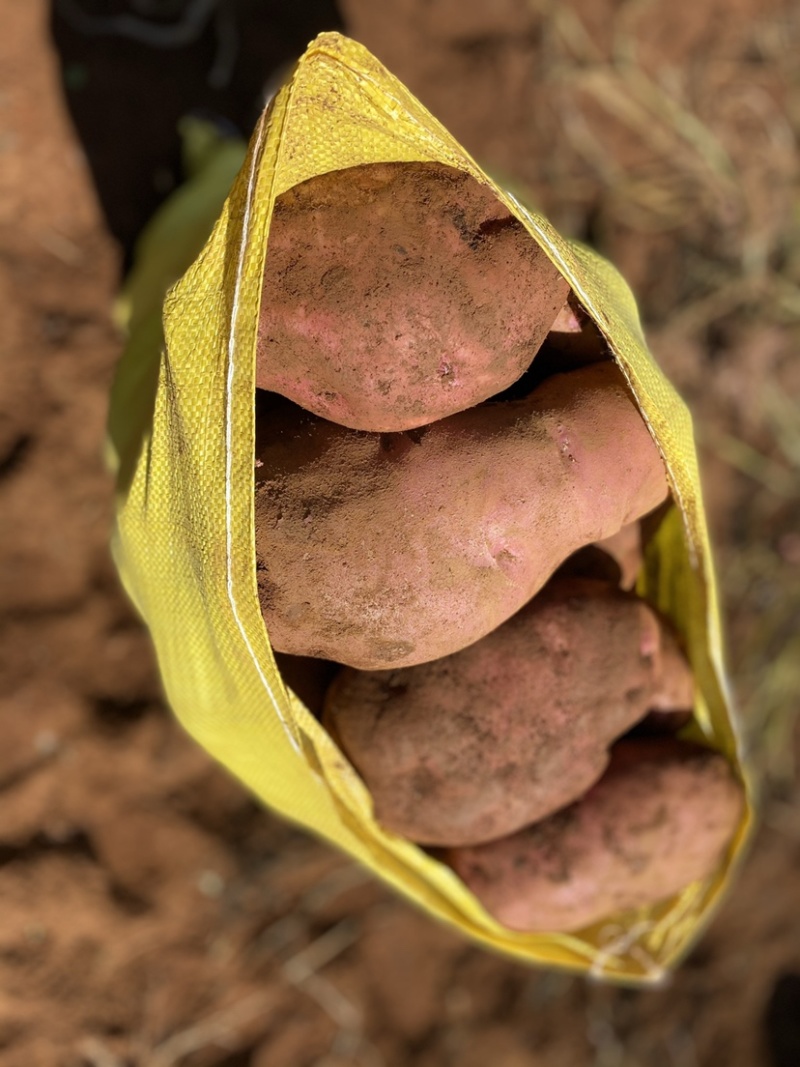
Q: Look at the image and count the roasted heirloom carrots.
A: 0